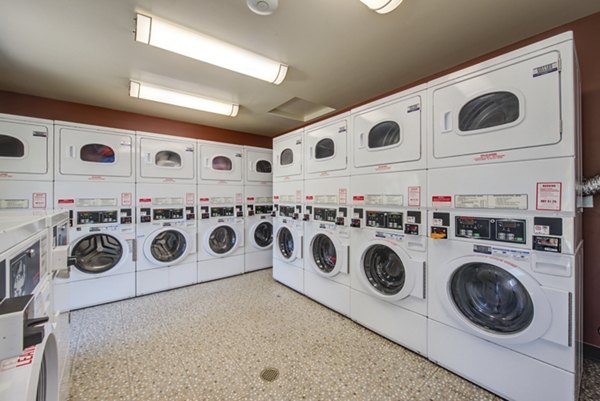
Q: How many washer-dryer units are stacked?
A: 9